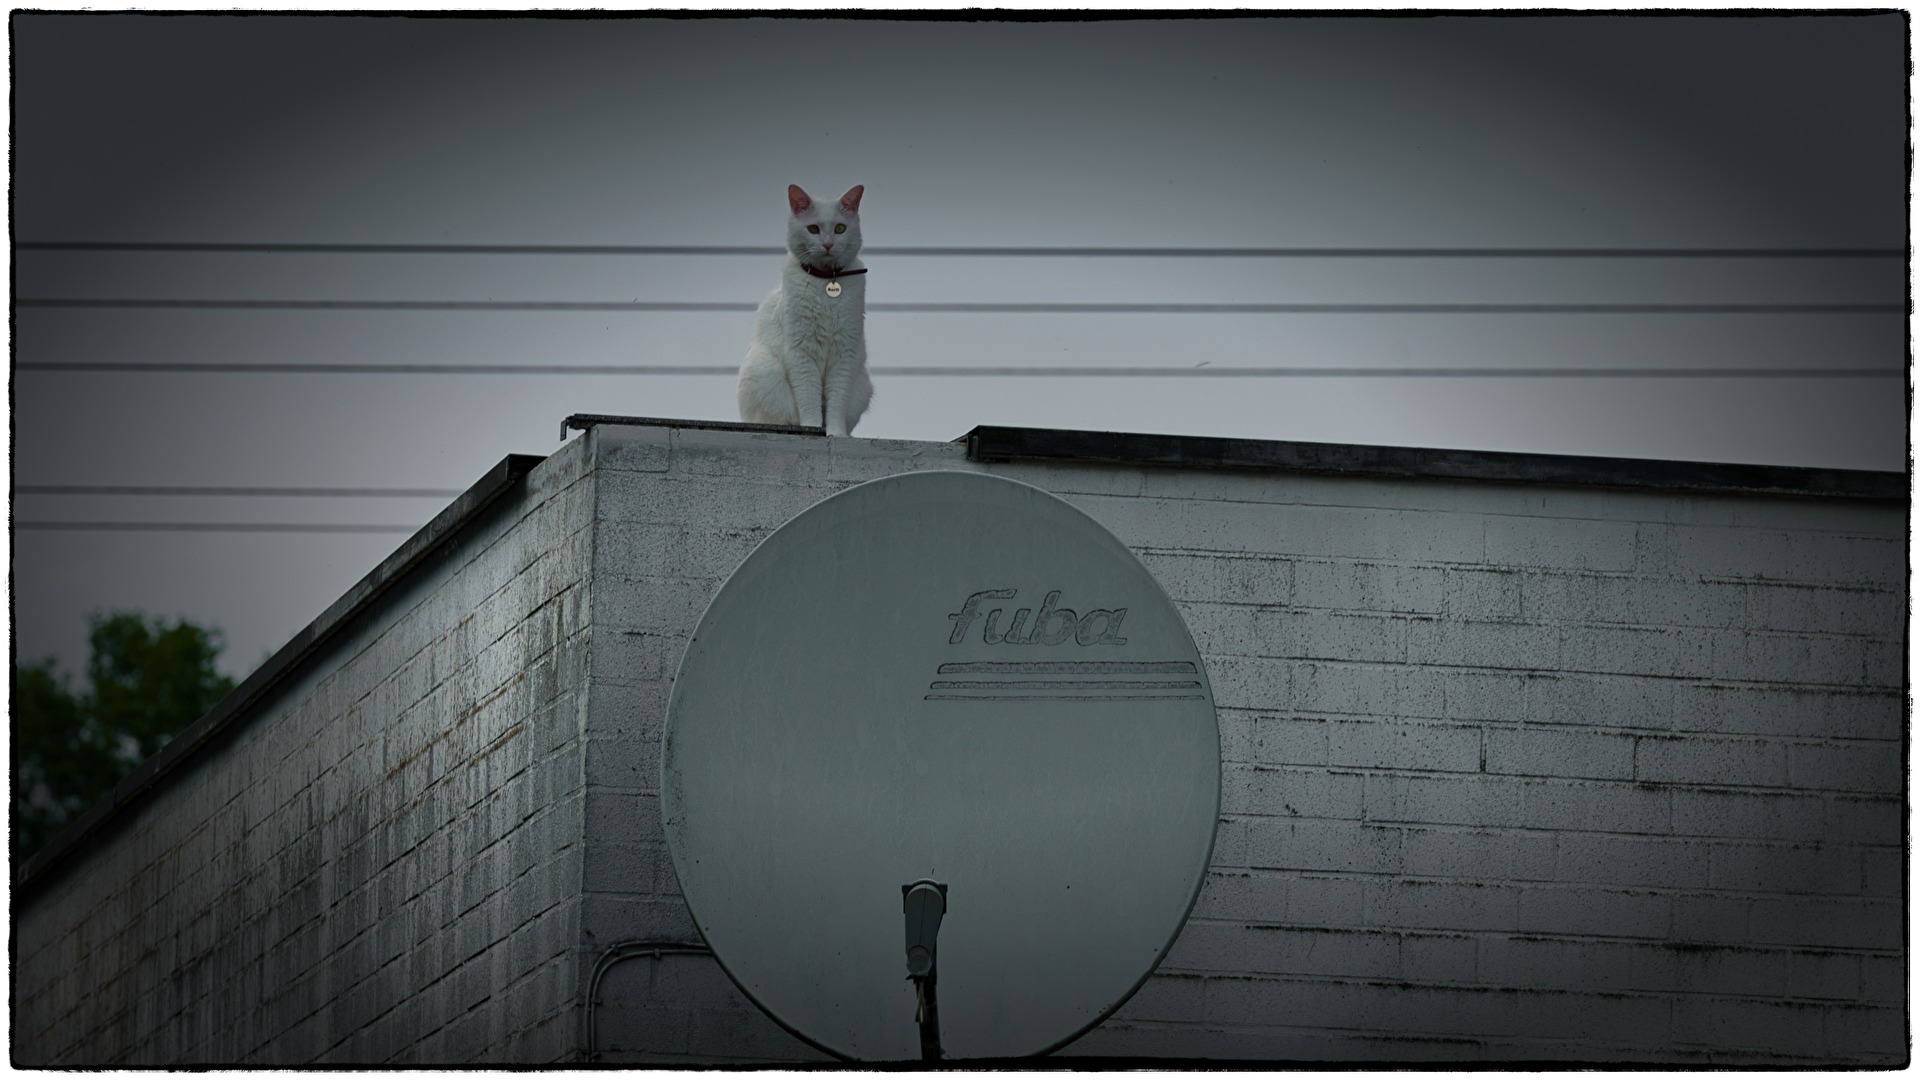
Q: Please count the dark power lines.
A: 5